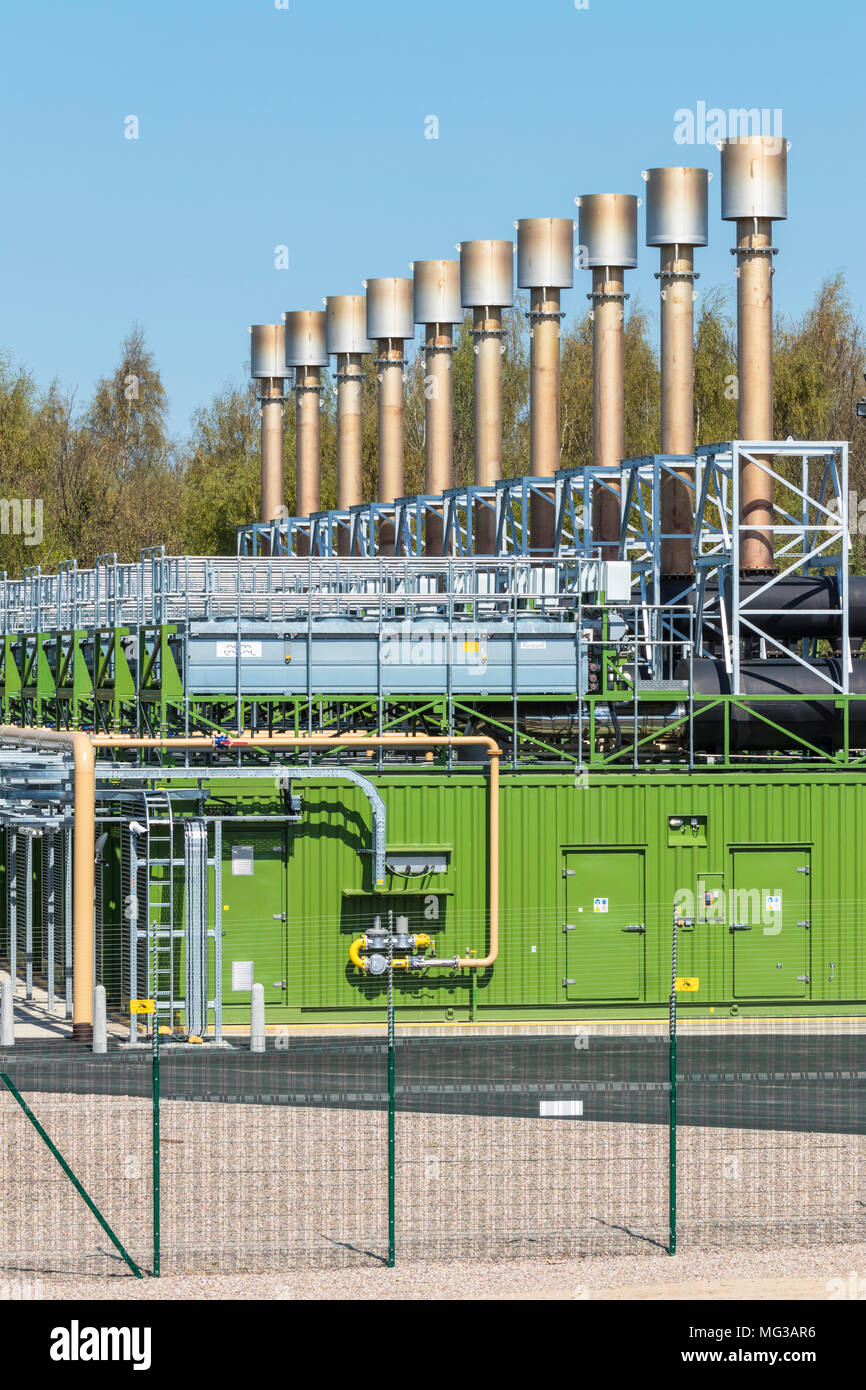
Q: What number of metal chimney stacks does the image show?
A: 10